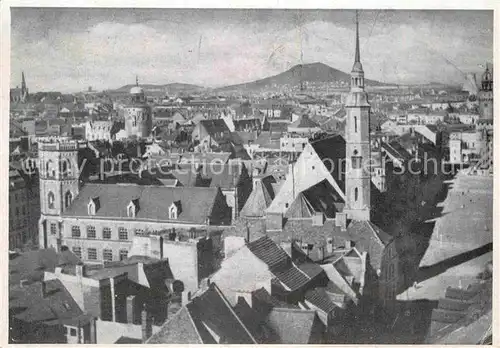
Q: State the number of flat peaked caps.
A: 0